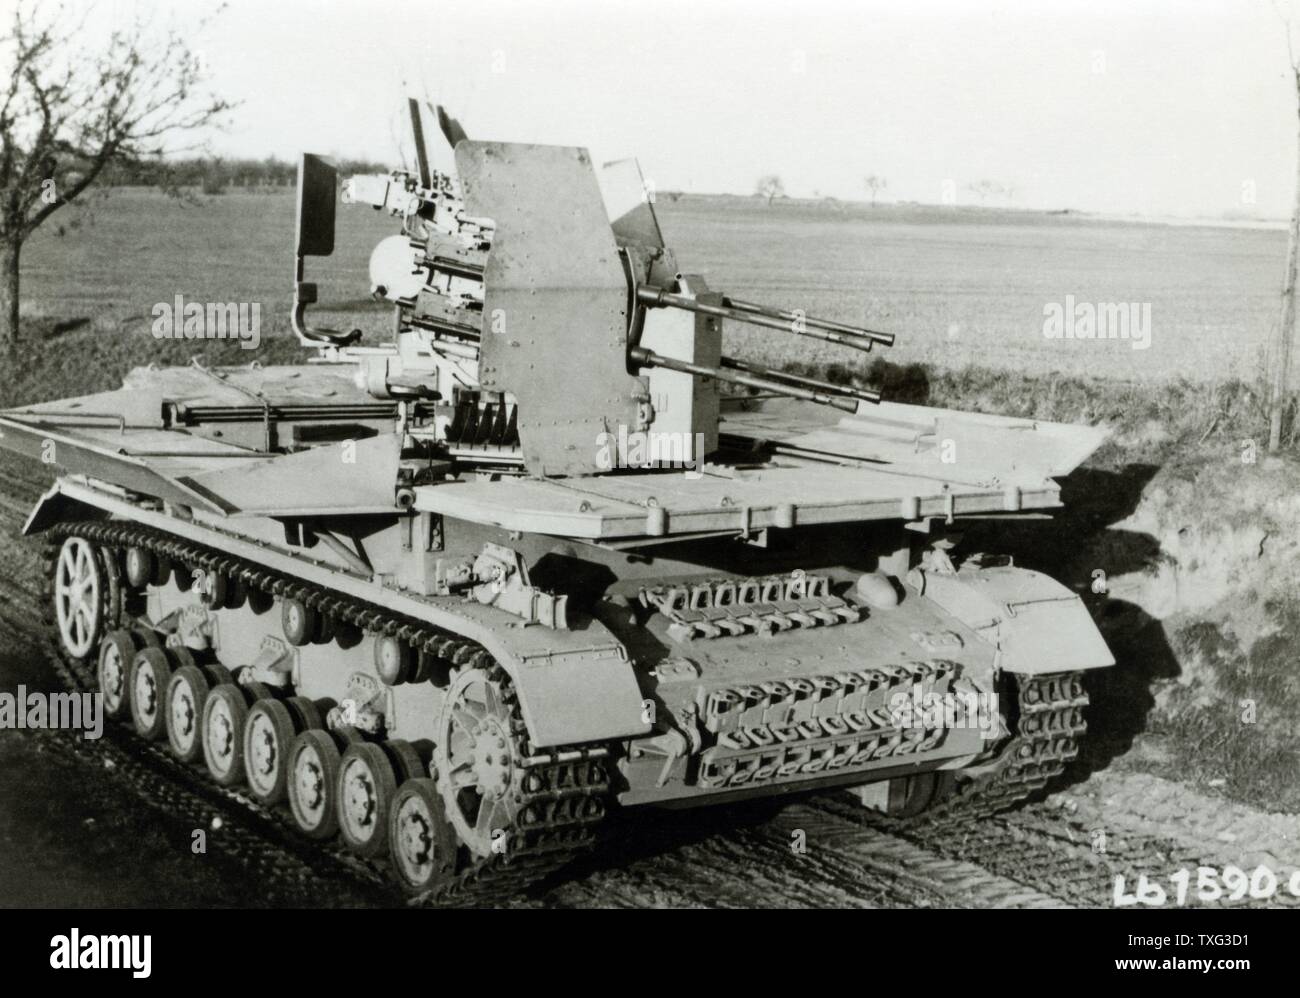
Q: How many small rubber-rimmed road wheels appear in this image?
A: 8